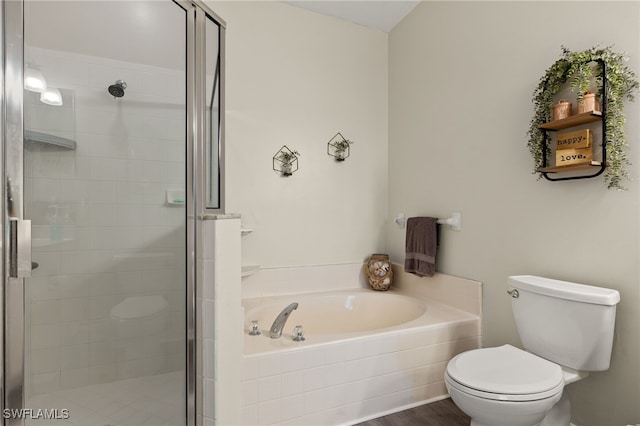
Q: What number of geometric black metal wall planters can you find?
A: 2